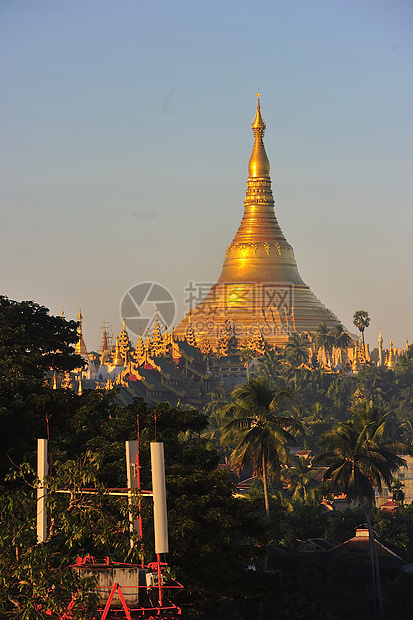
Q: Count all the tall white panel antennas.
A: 3